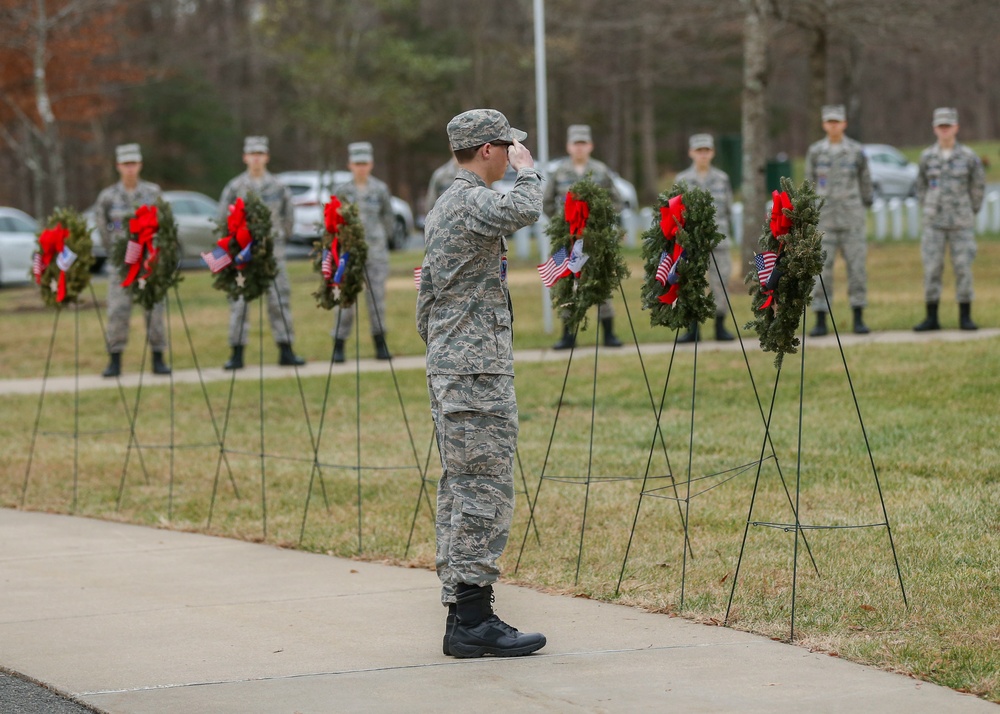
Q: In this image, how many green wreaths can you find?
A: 7